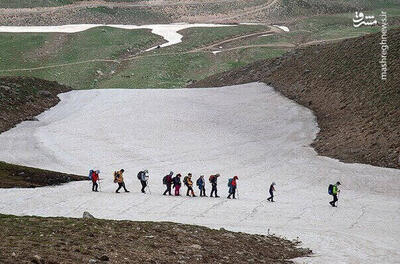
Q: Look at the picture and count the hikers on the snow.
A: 11